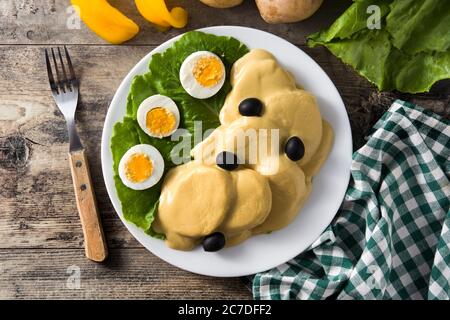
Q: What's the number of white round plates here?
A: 1